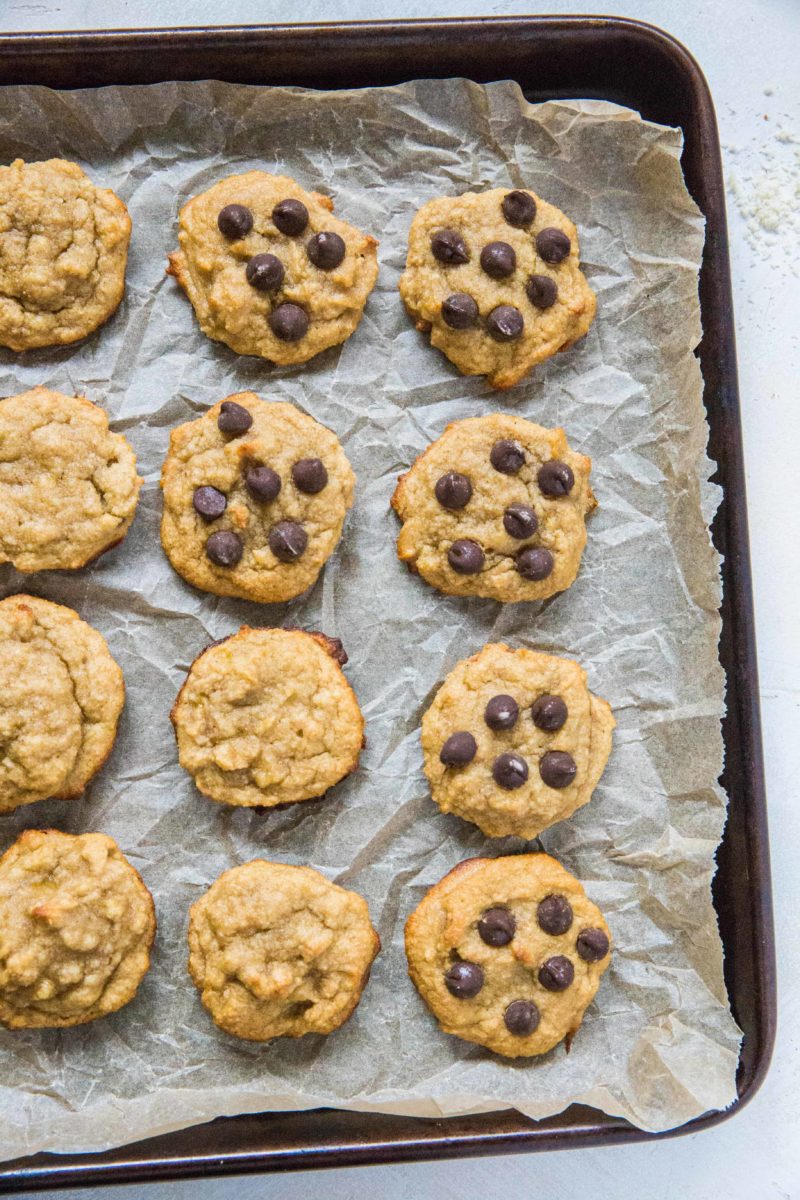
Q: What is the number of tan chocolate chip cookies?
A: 6